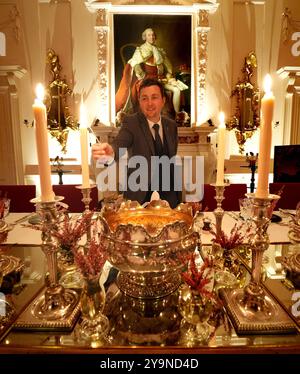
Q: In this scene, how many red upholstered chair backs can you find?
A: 4